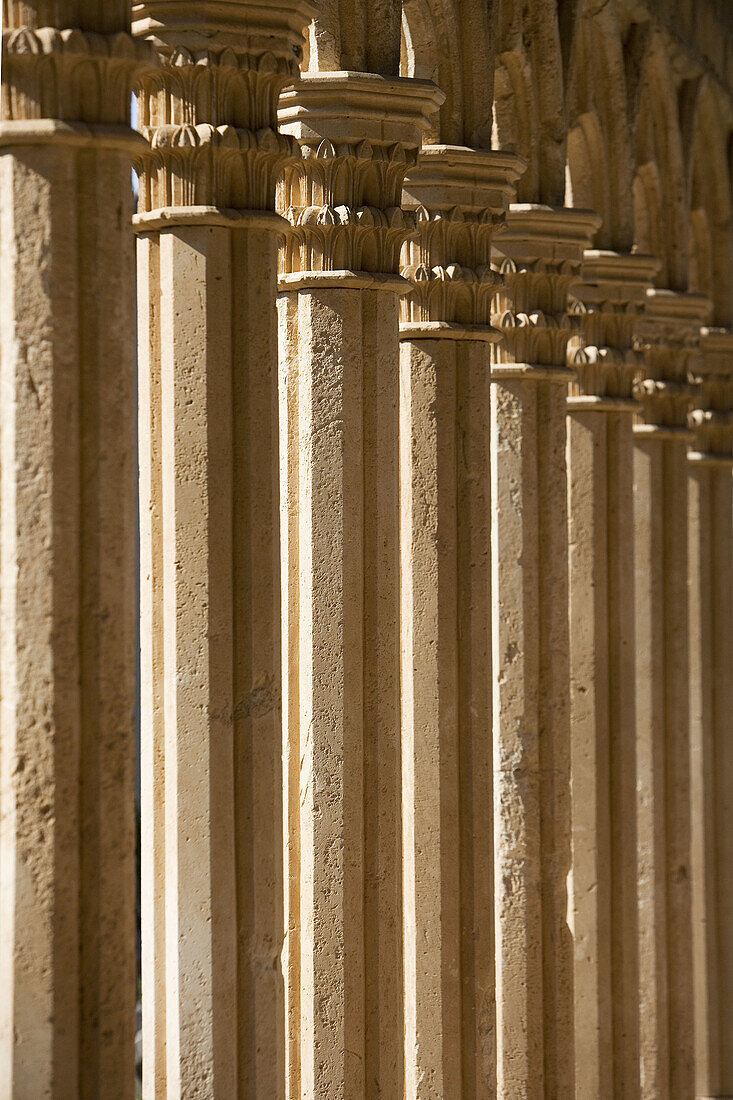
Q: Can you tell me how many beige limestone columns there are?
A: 8